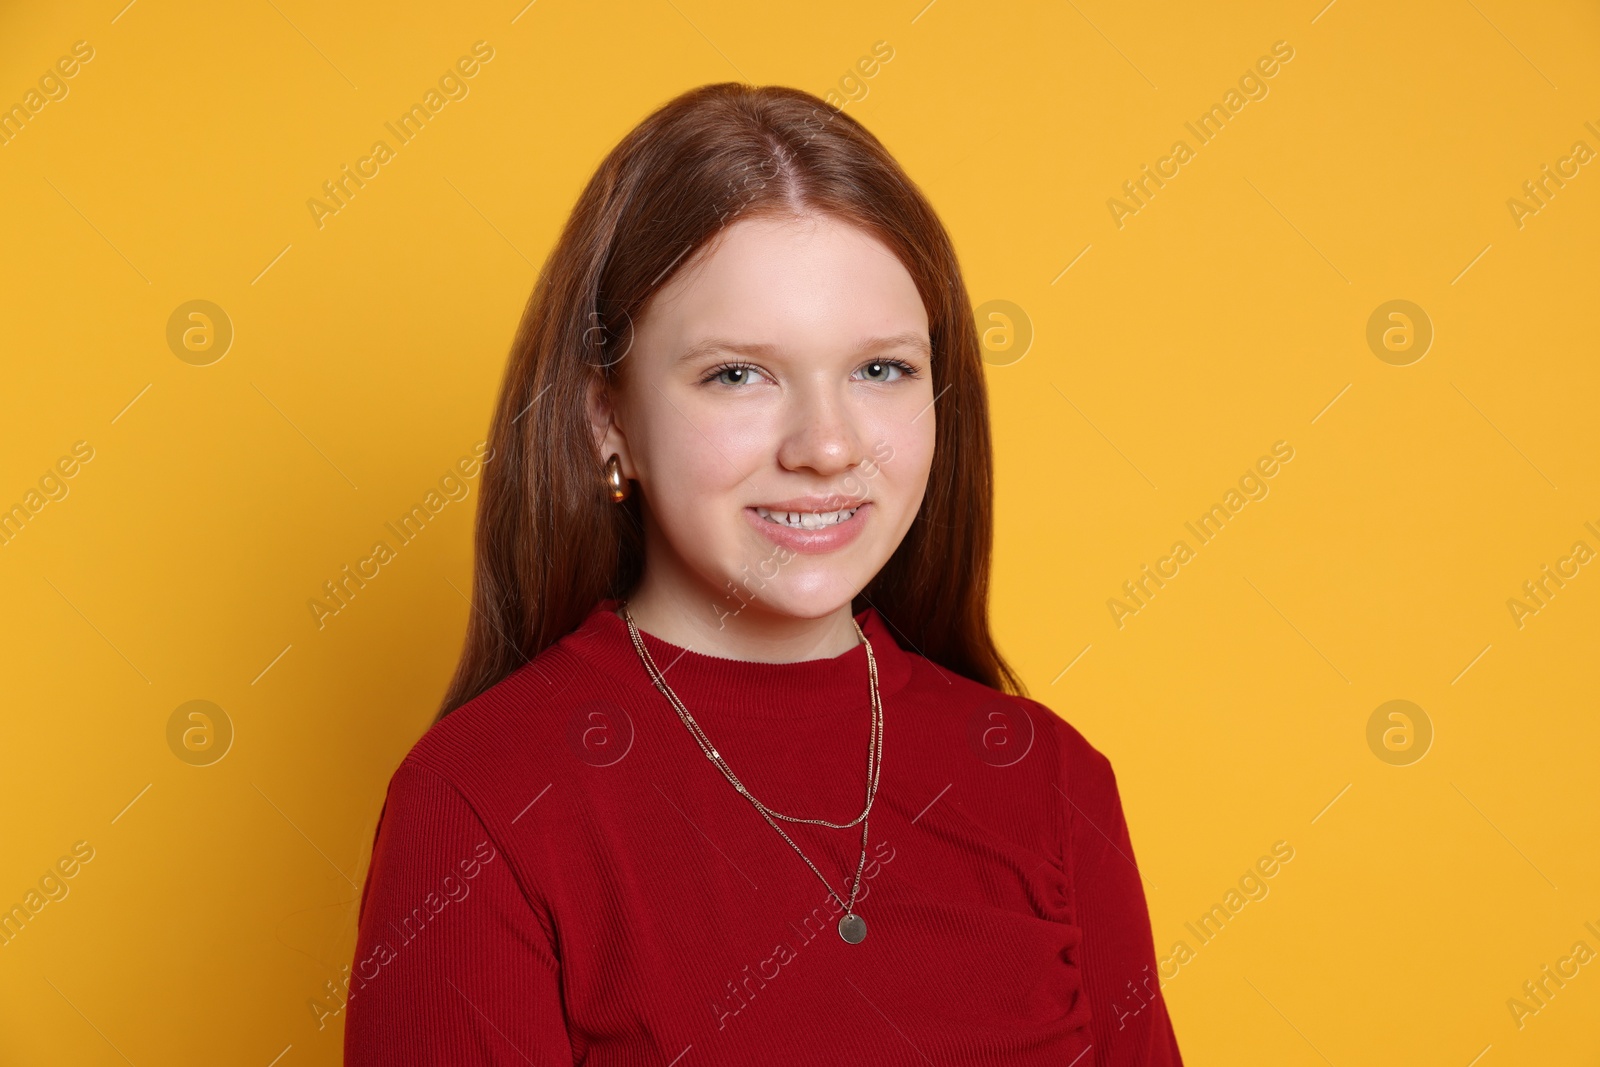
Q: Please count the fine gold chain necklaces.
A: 2